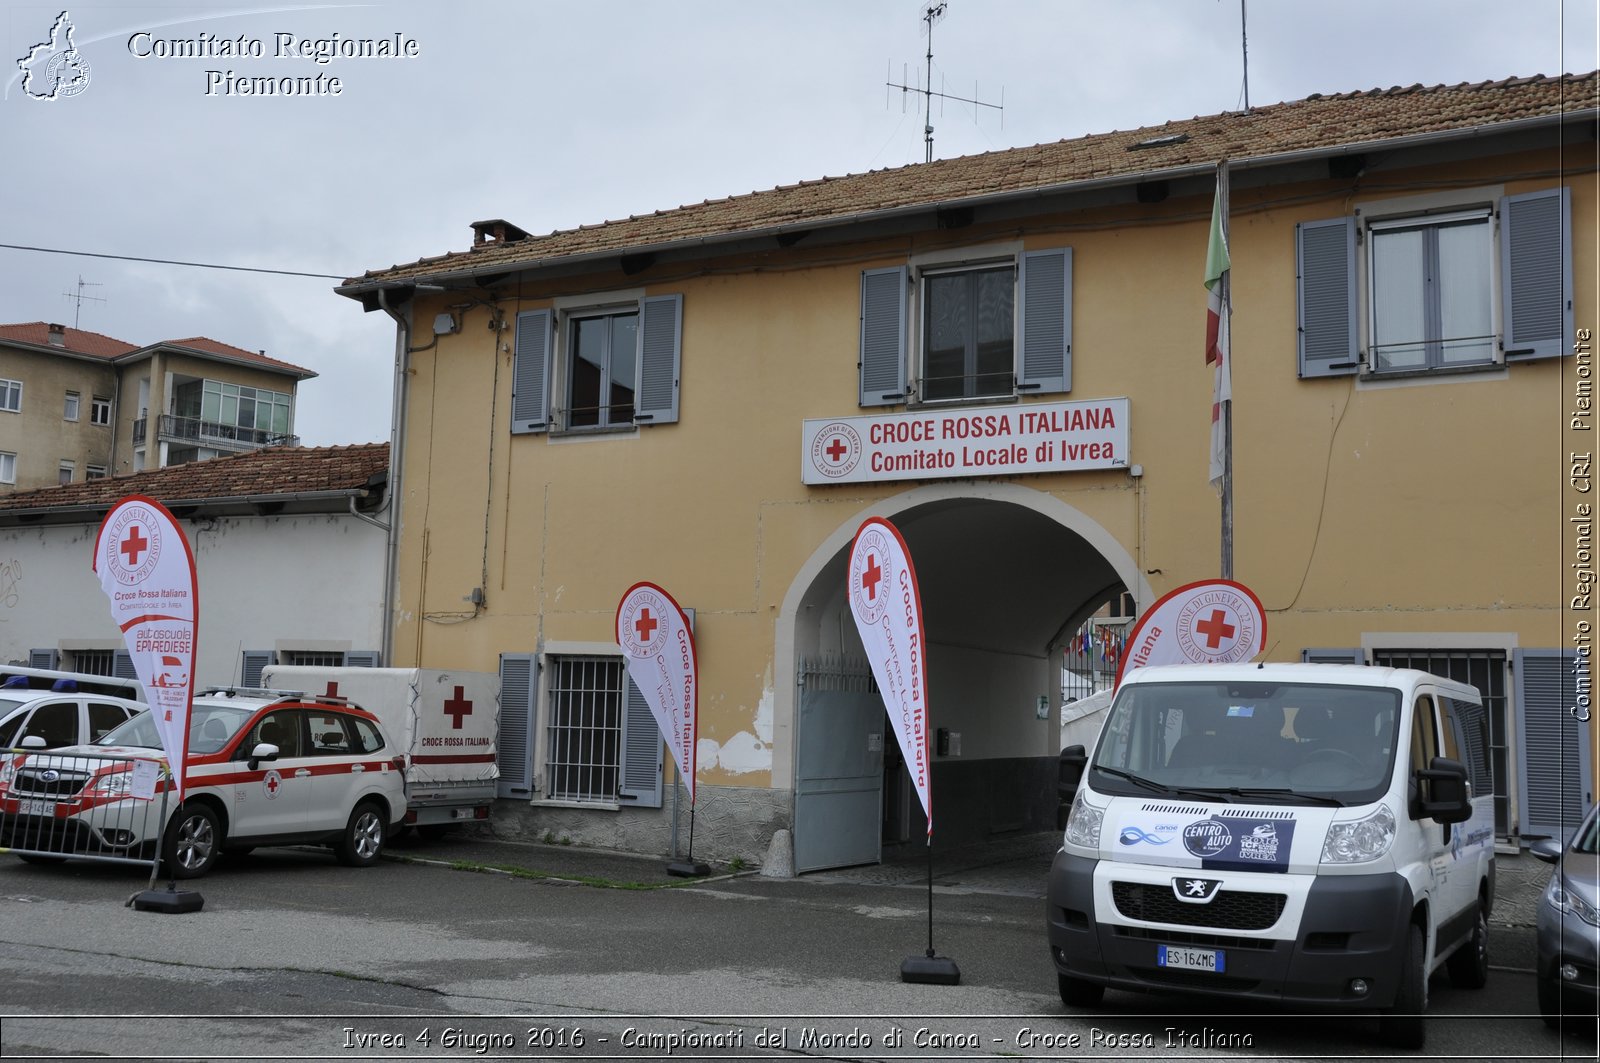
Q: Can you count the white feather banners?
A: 4